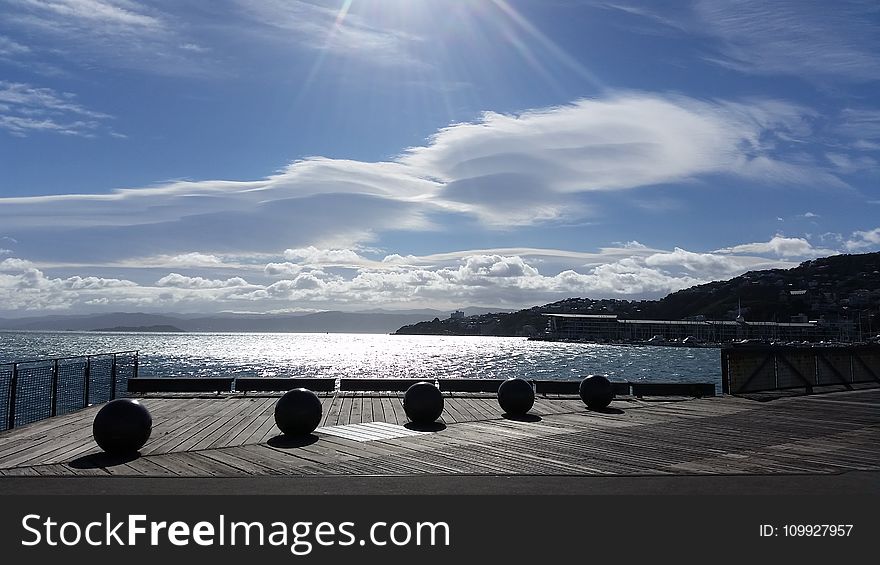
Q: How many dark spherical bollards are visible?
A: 5